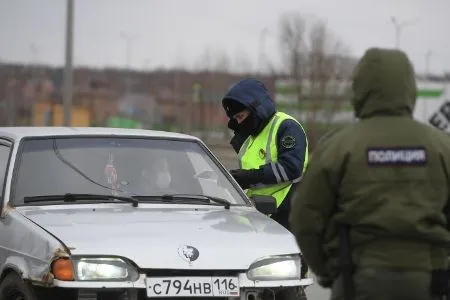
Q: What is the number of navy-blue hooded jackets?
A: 1